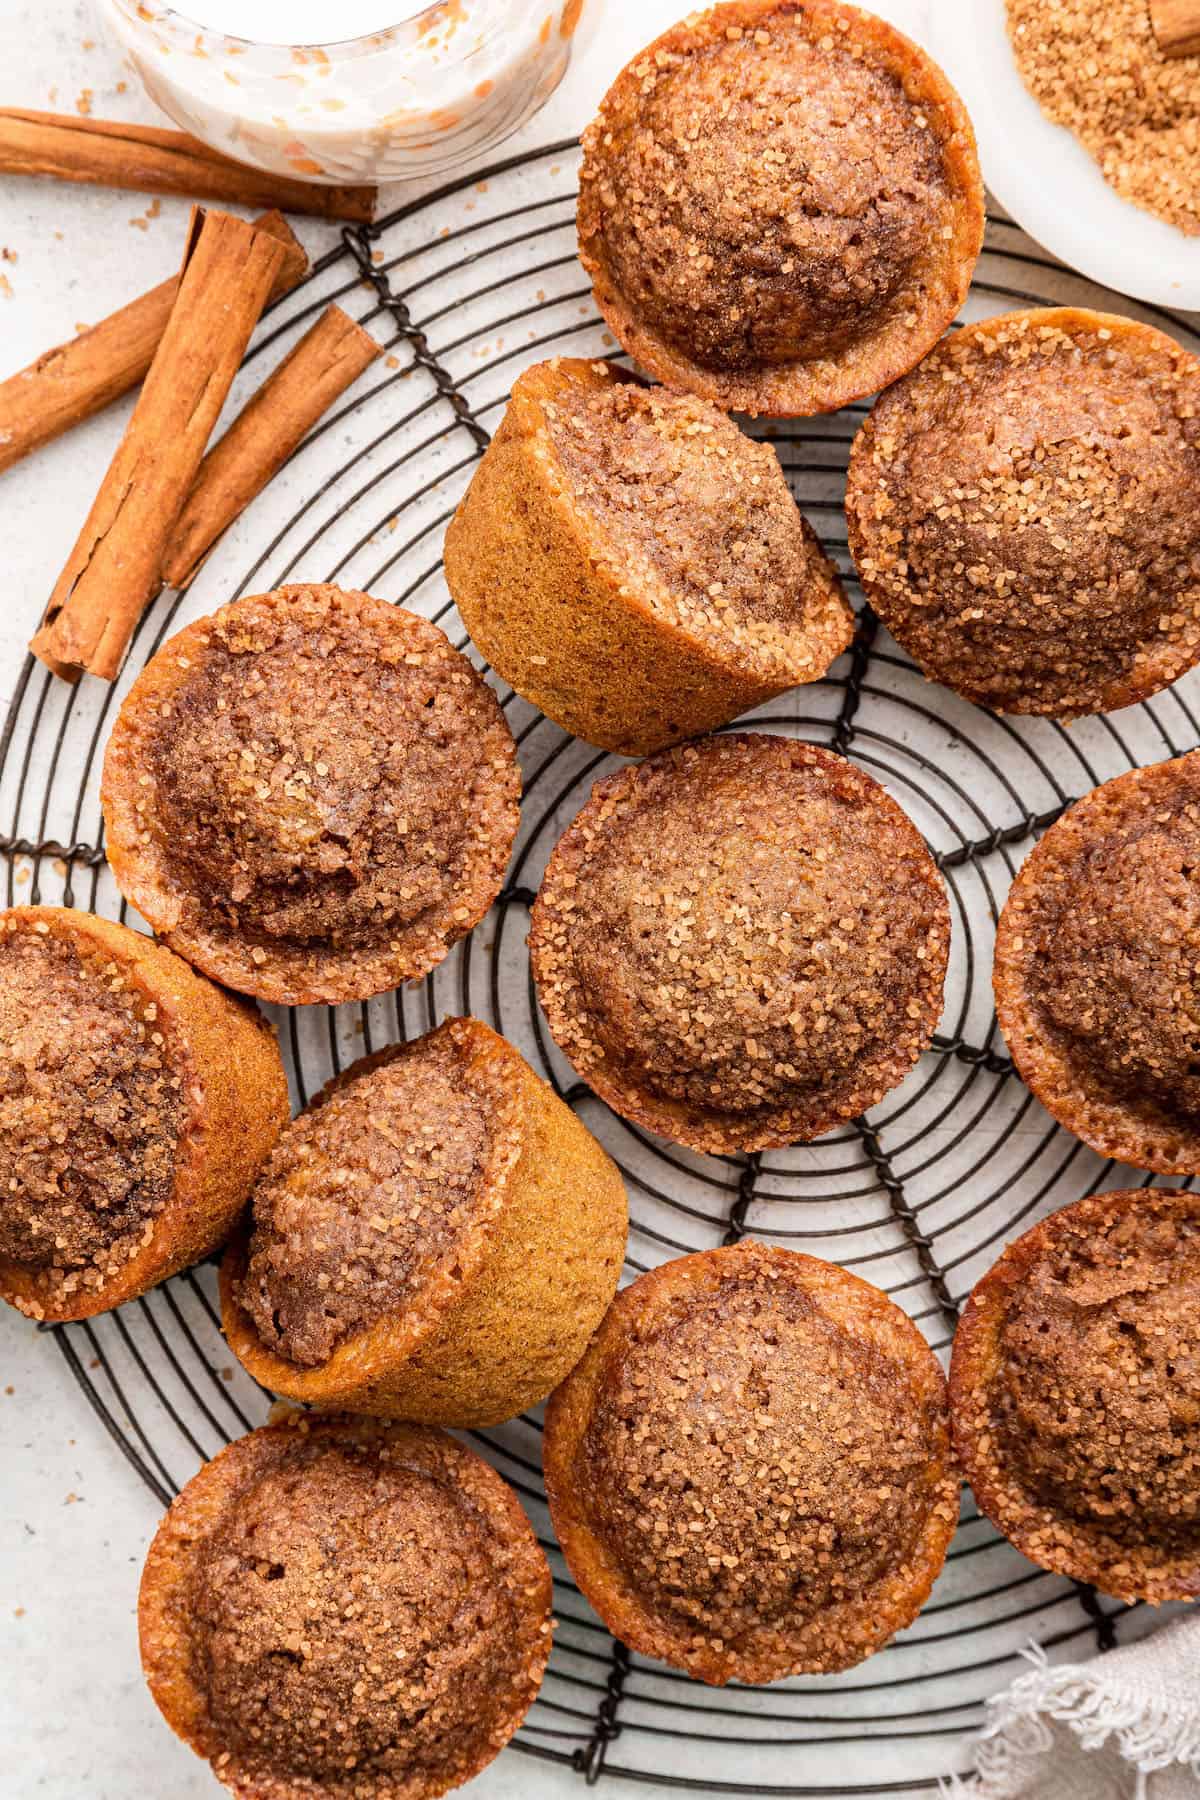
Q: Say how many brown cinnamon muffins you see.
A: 11